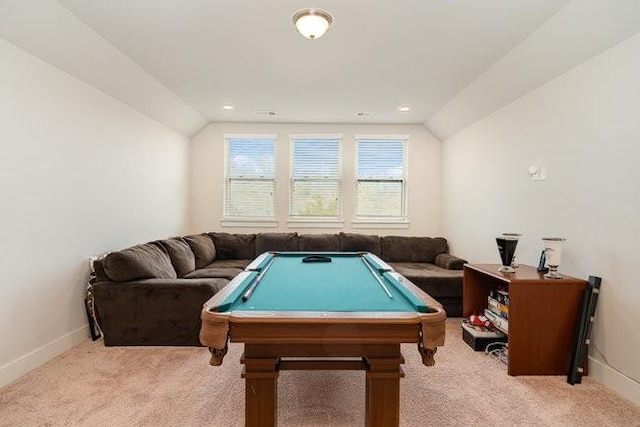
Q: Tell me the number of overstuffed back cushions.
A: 8